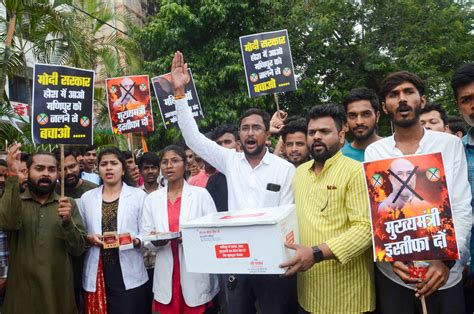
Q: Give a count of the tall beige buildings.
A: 1